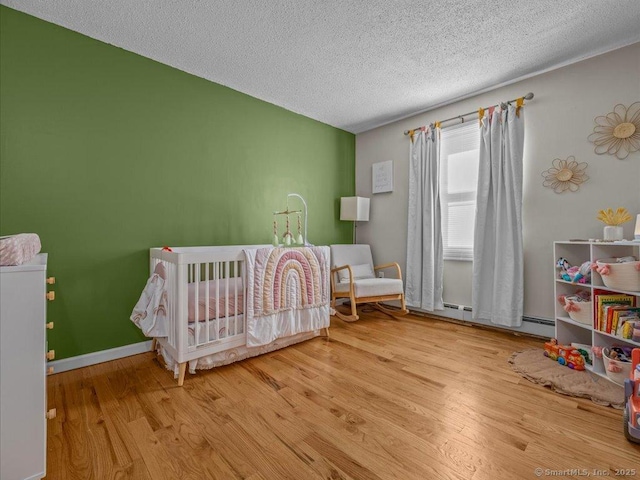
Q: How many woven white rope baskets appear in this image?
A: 3